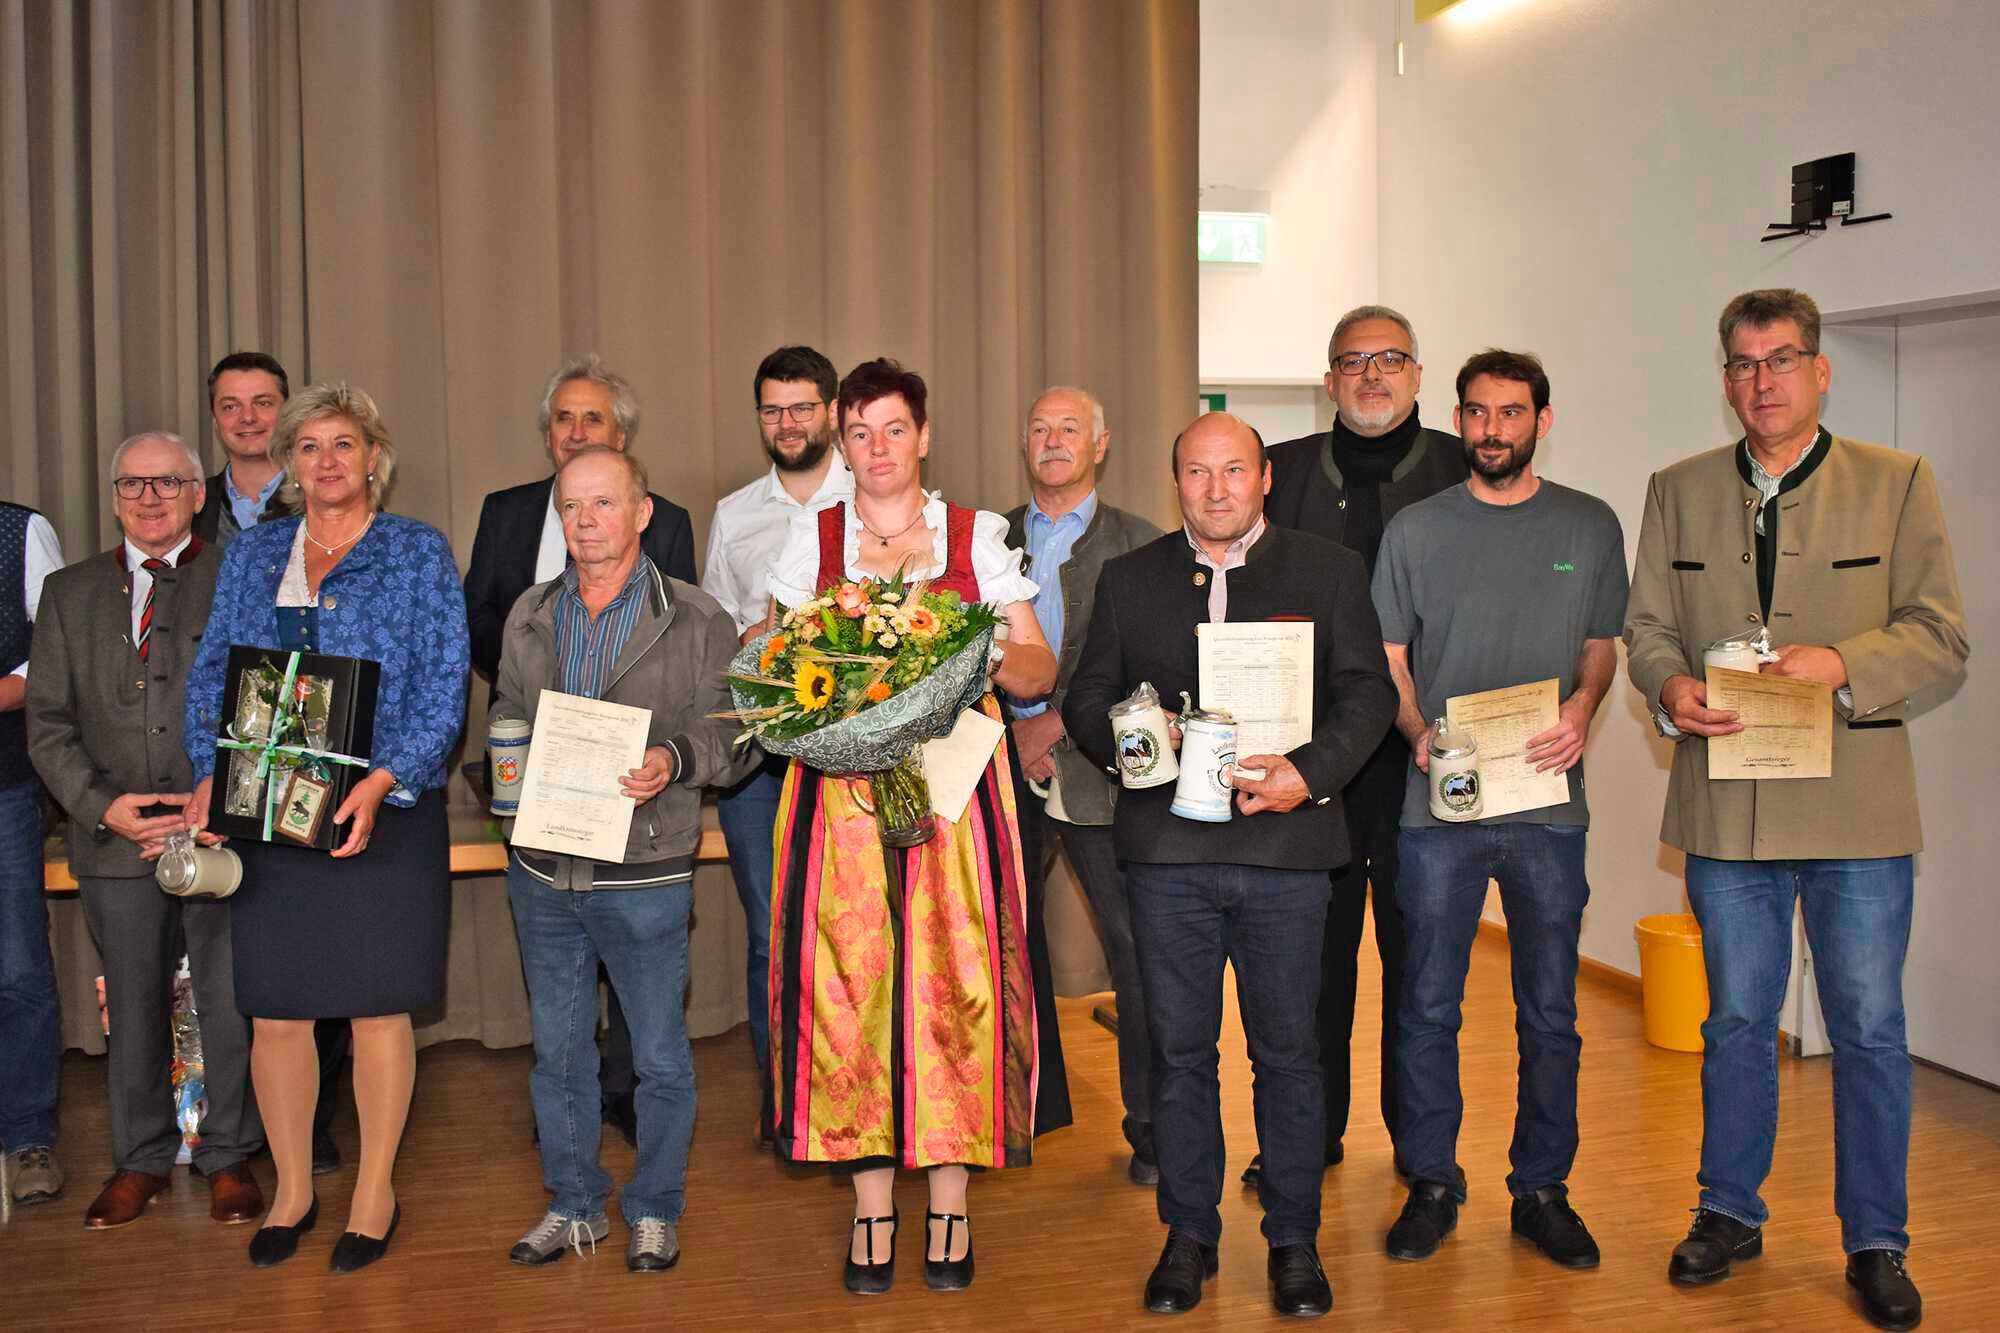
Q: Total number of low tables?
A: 1